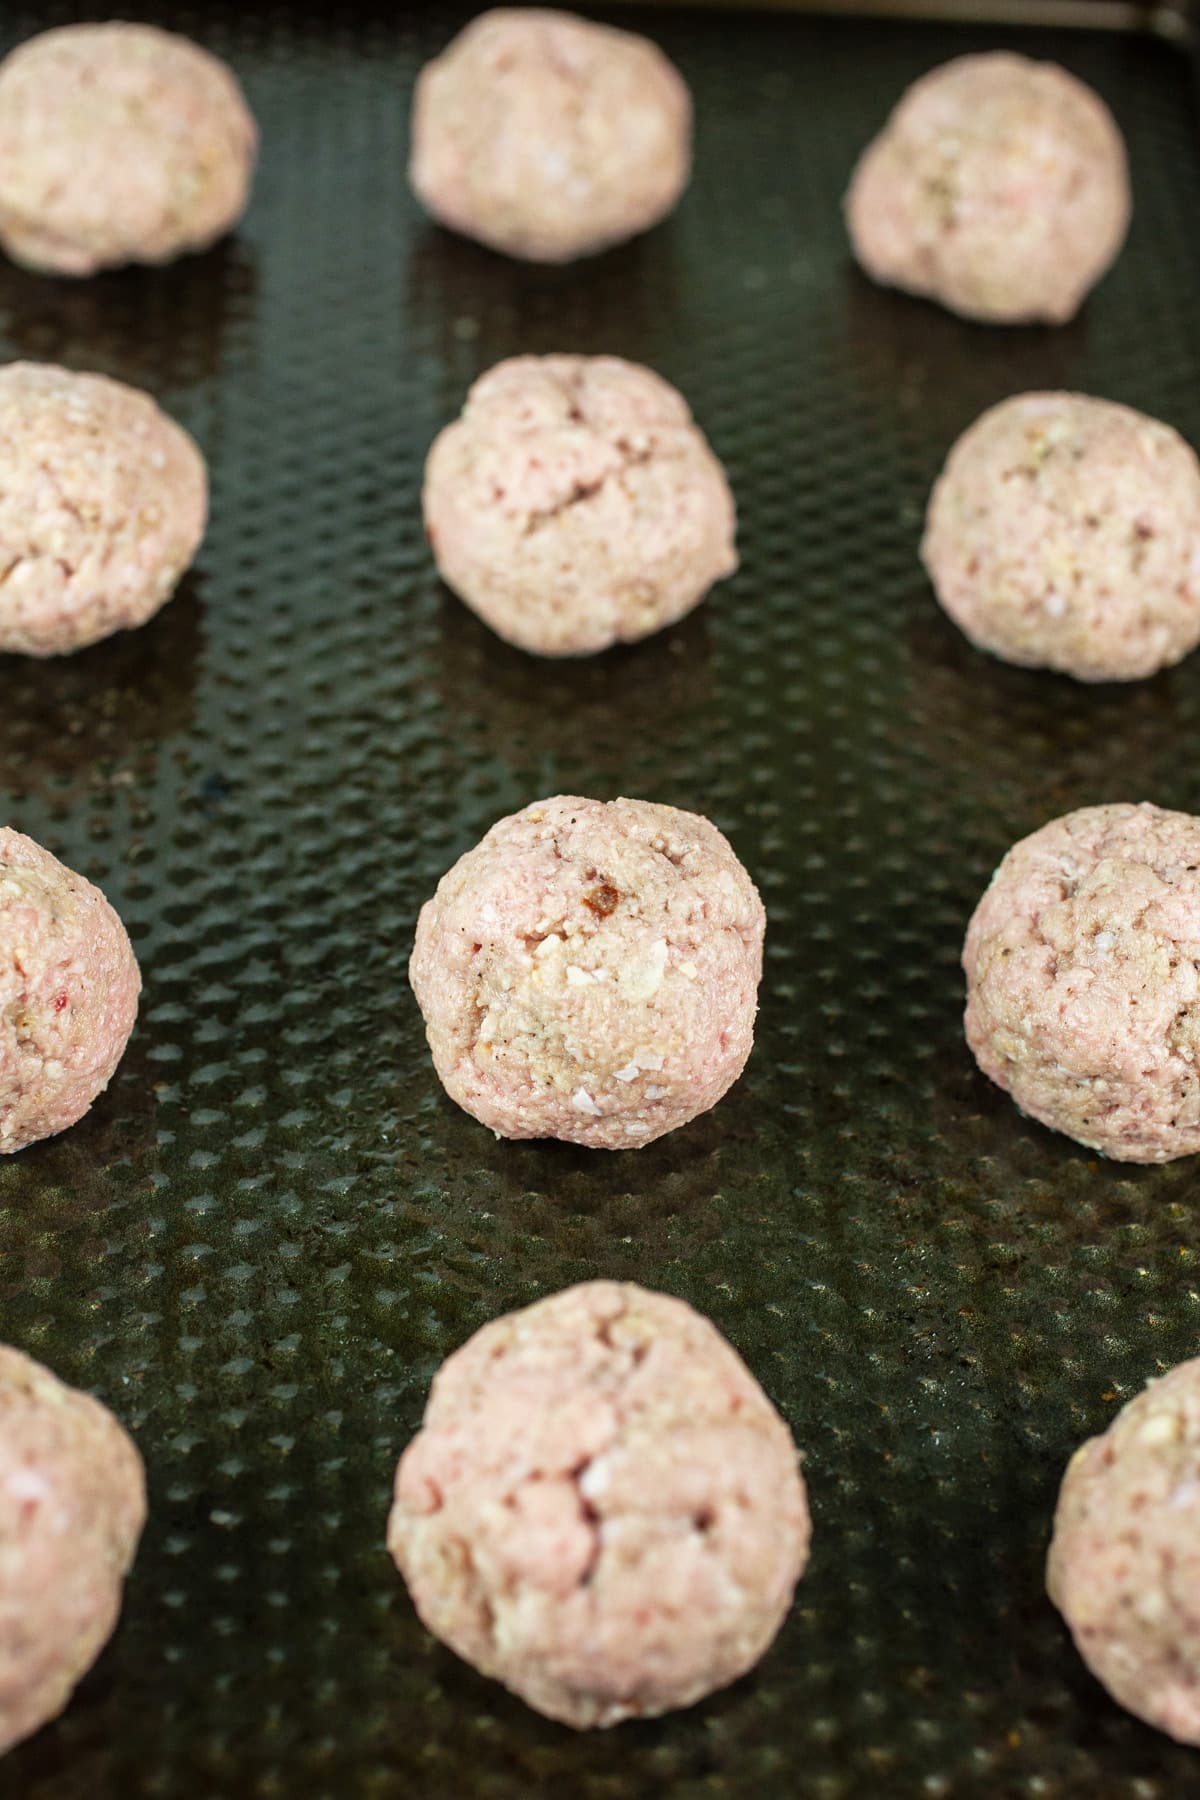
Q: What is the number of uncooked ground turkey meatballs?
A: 12